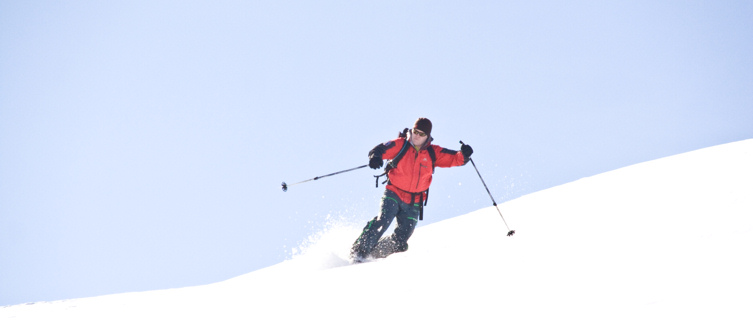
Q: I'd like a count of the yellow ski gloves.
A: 0